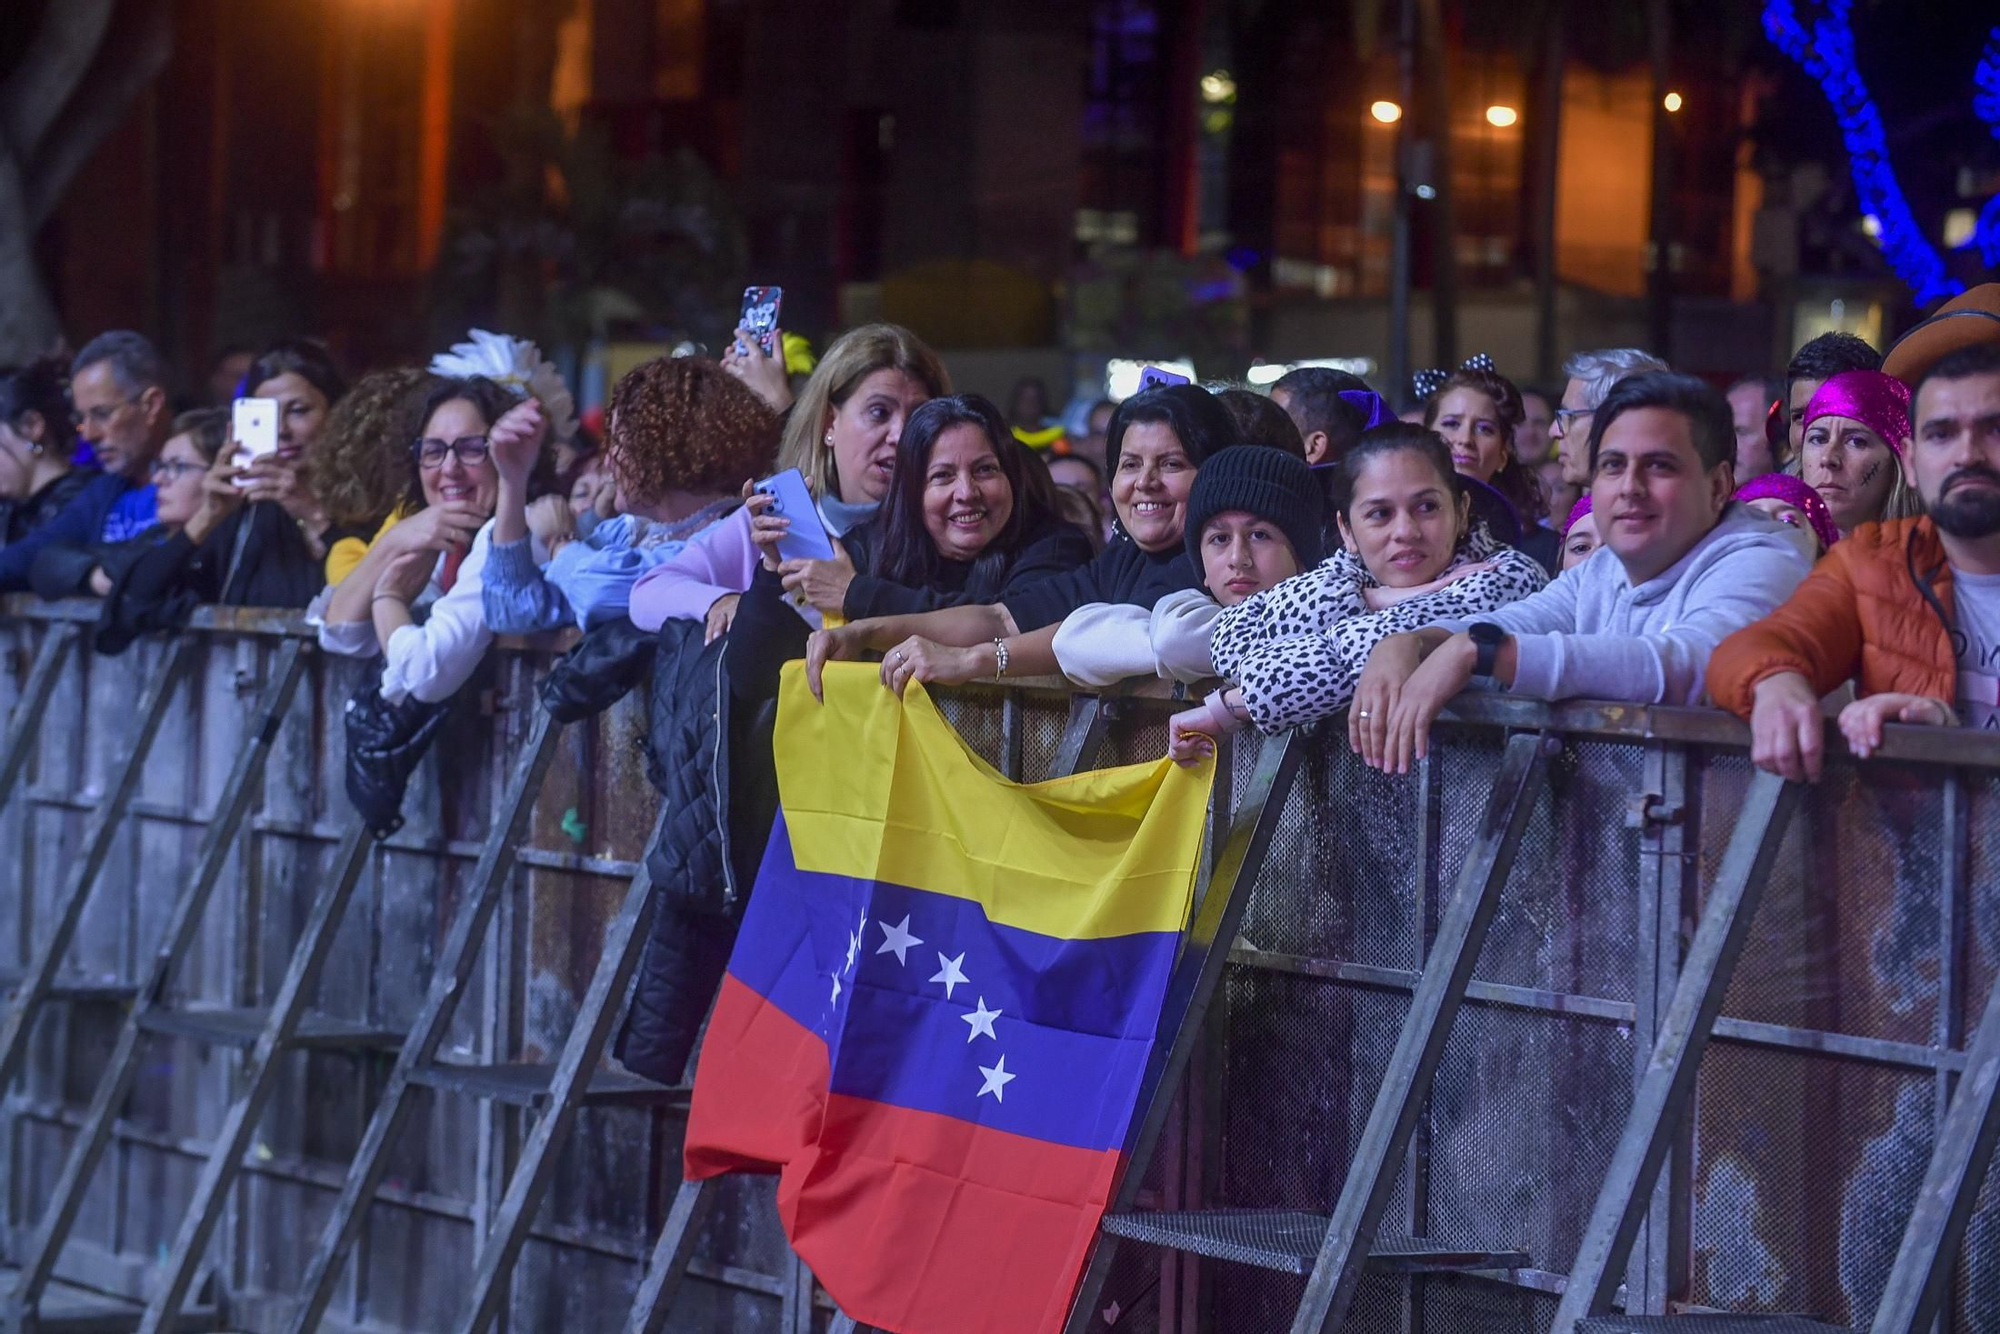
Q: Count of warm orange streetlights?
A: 3